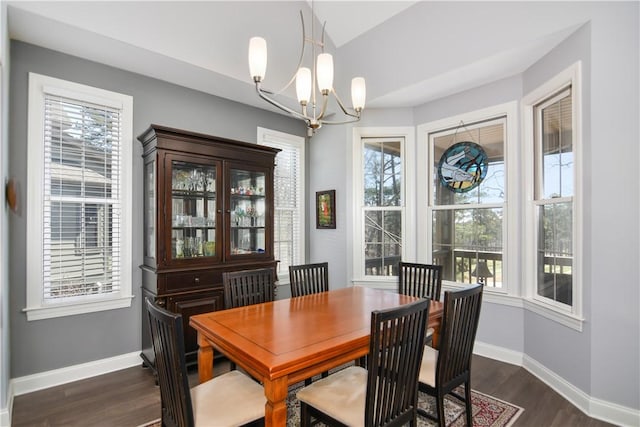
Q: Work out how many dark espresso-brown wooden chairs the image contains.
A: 6